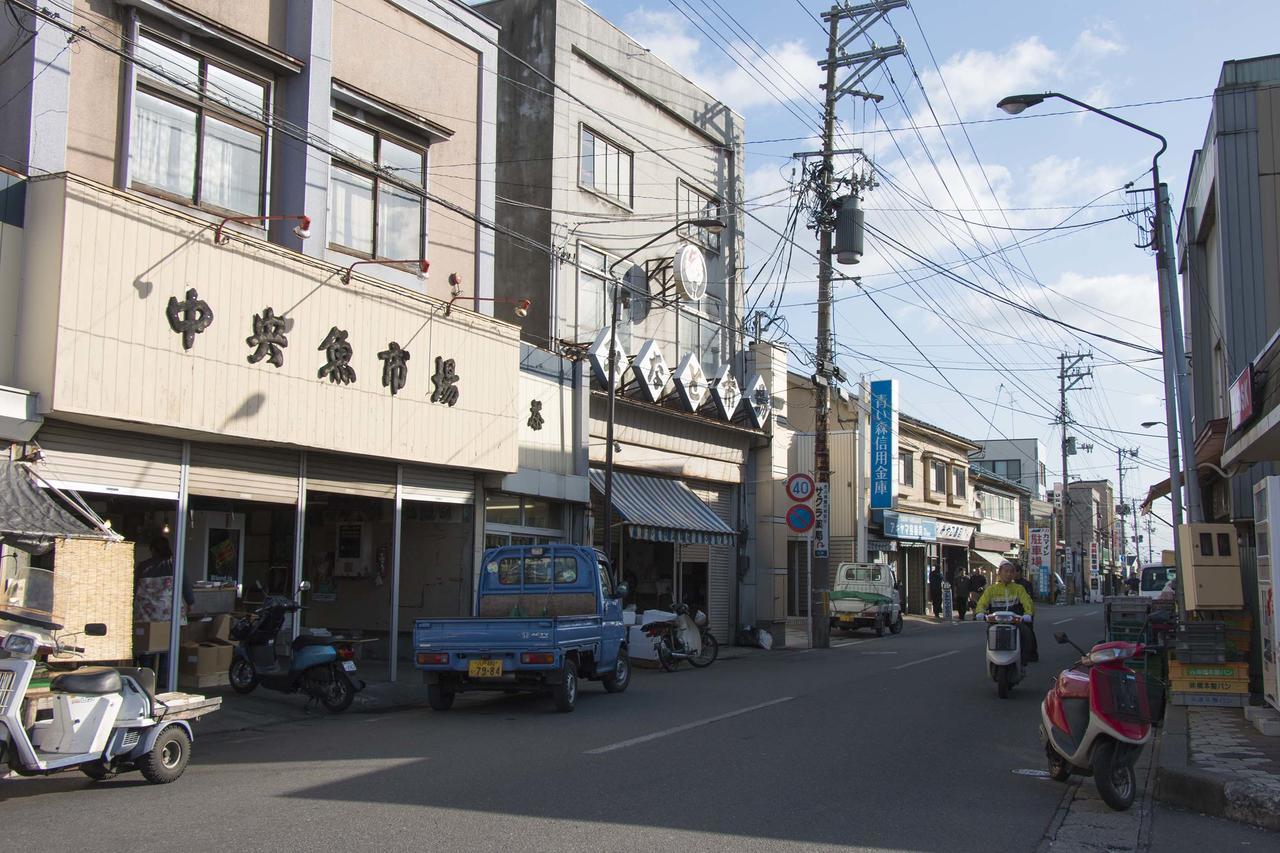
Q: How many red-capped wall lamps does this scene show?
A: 3